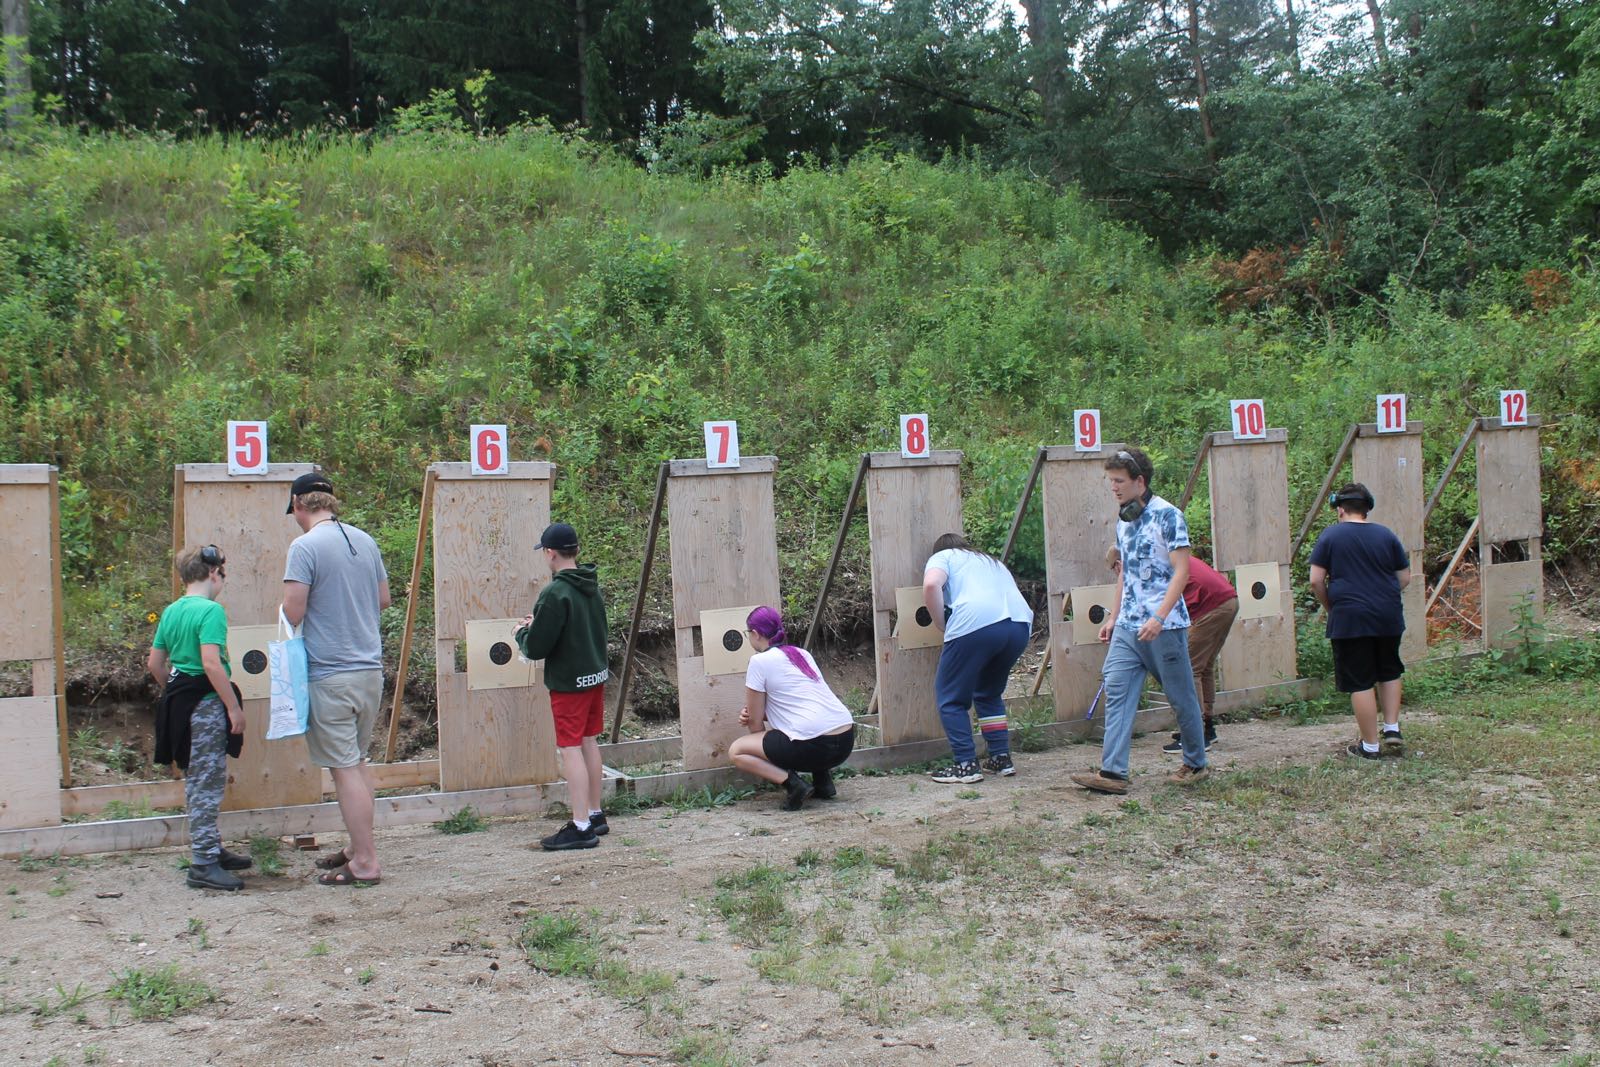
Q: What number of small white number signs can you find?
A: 8